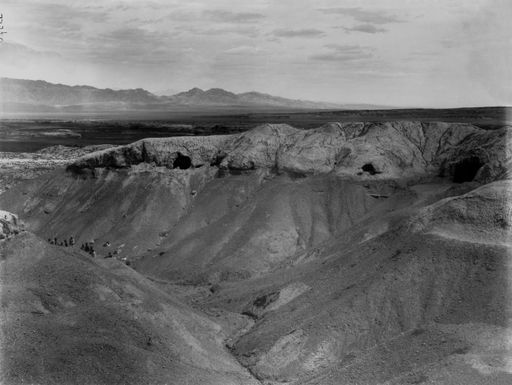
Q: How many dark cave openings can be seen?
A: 3